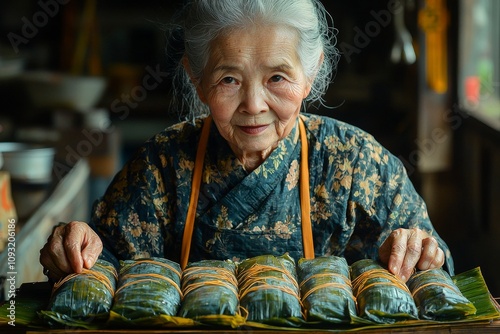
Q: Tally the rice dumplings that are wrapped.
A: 7